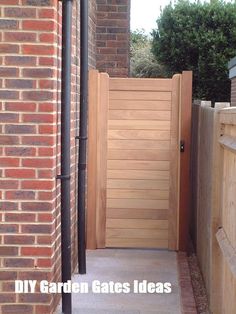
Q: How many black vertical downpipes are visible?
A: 2